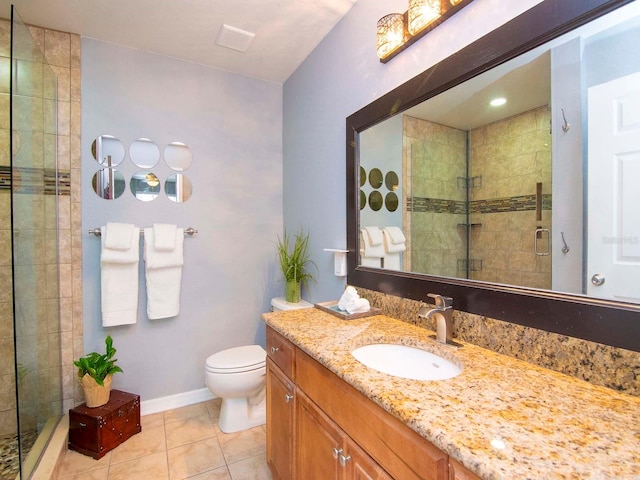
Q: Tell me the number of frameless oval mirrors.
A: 6